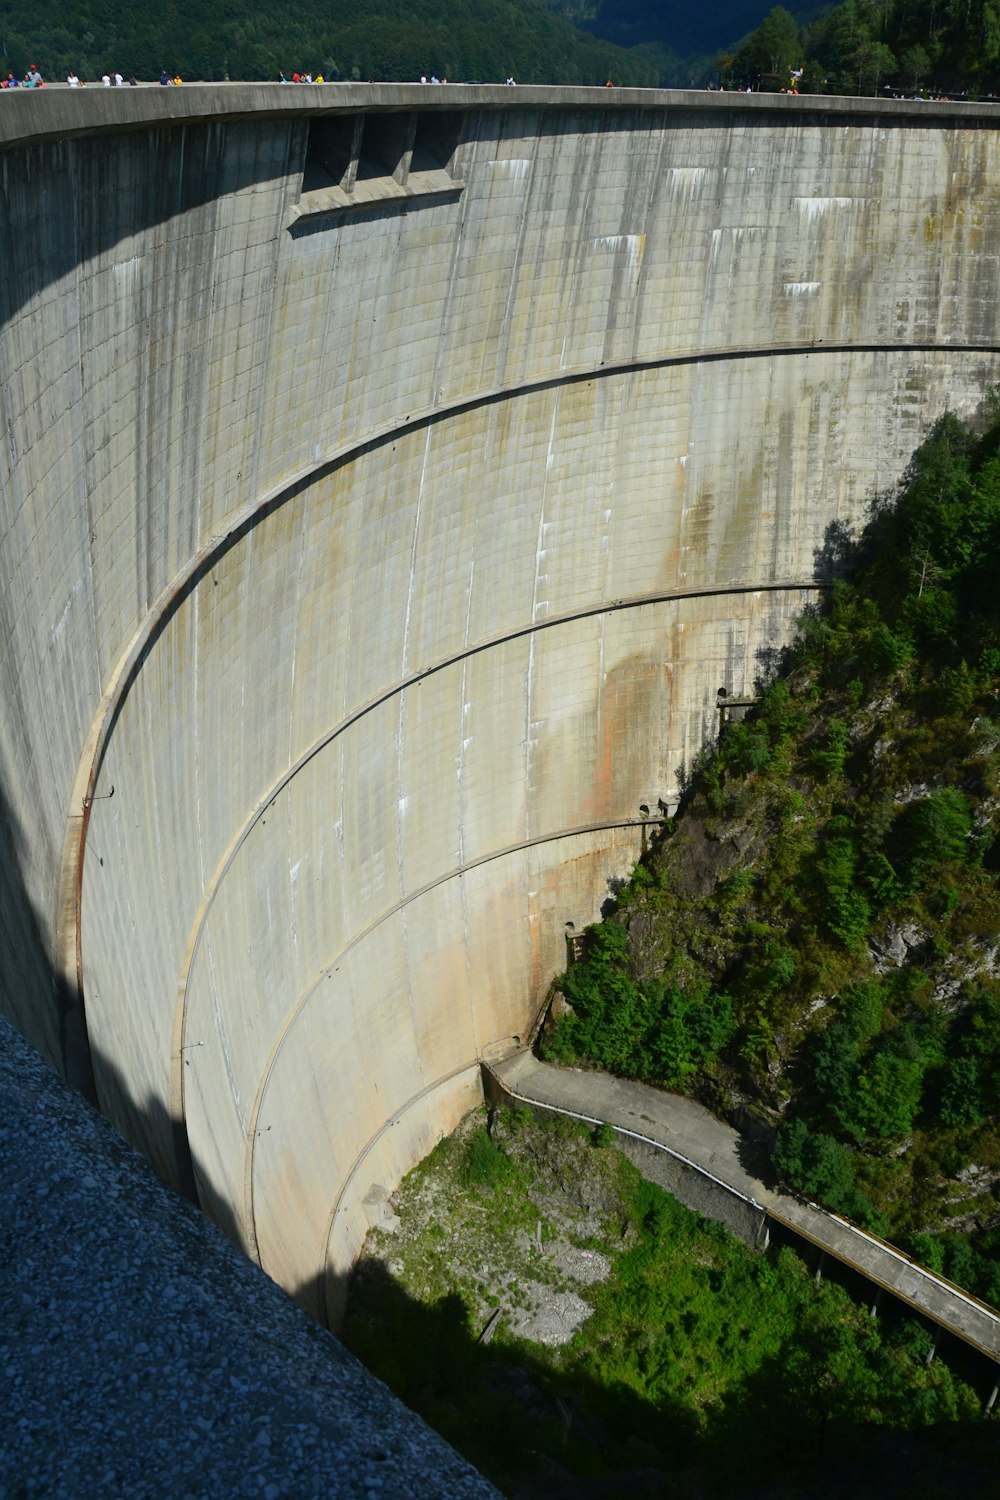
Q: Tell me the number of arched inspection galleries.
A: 4